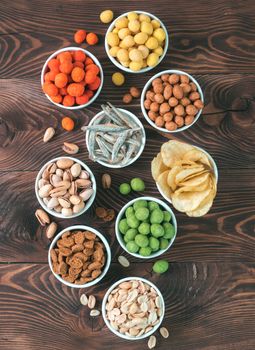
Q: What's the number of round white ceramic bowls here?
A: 9